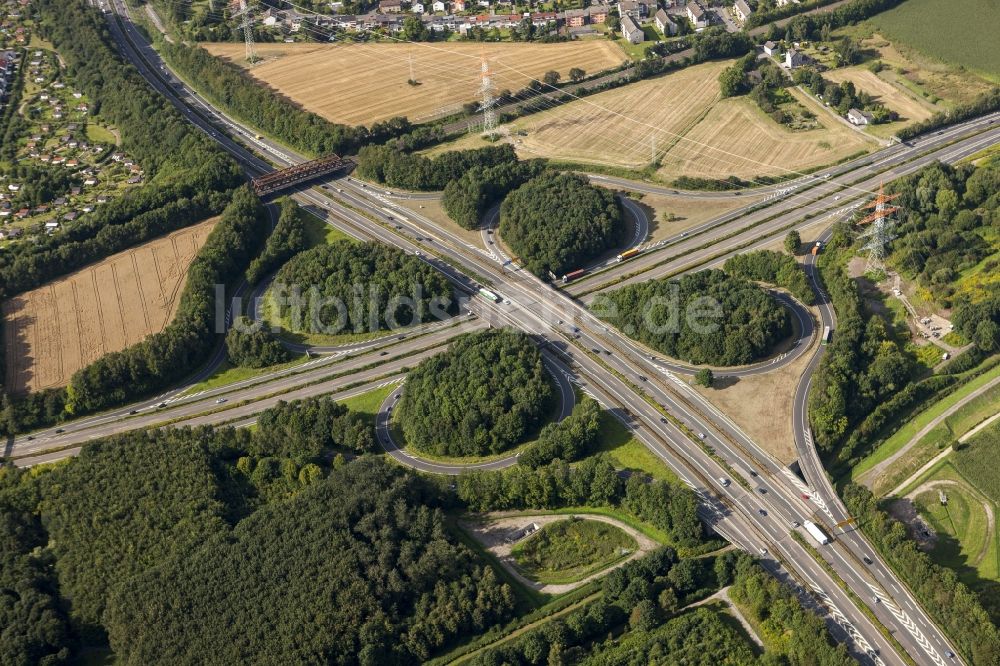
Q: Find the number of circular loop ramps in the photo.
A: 4